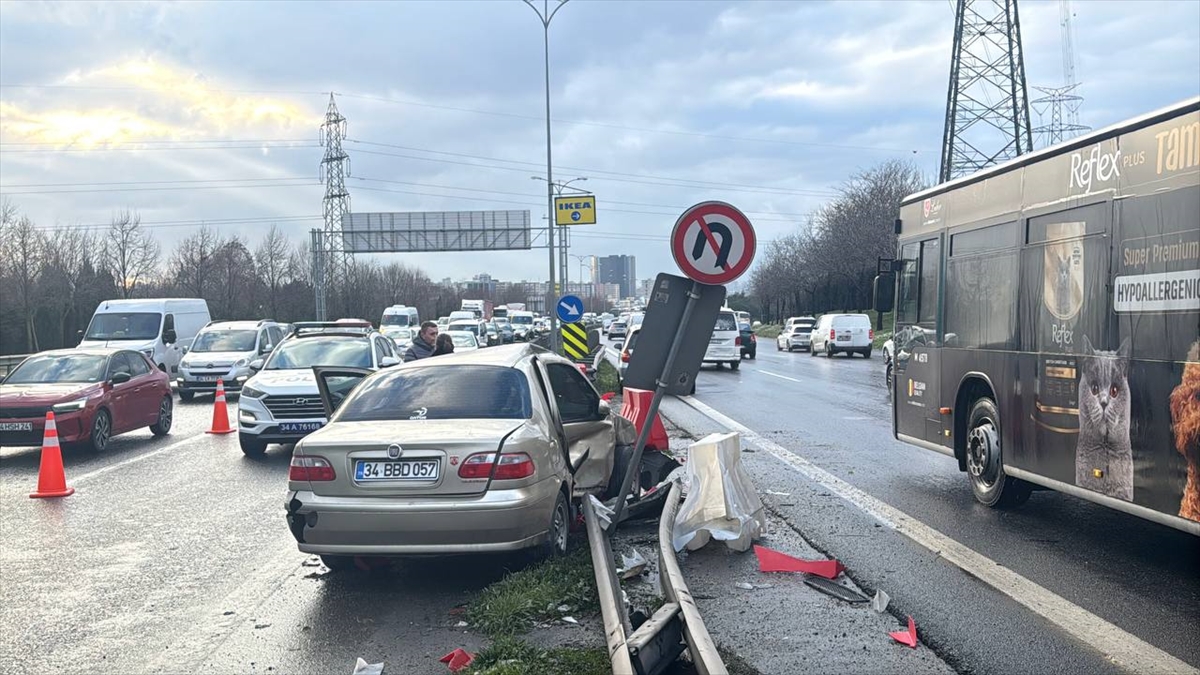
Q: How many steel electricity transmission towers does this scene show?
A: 3